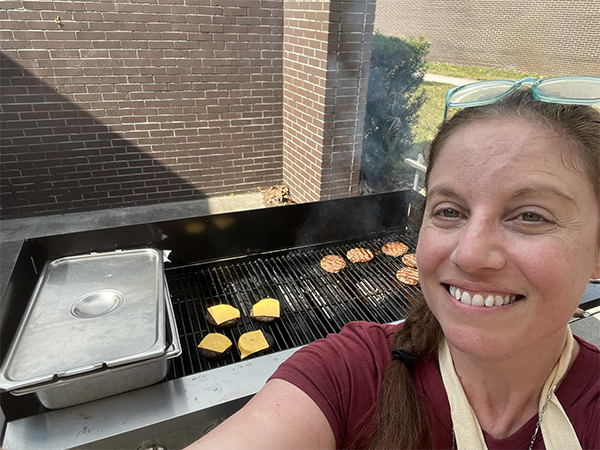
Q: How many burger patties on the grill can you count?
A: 9